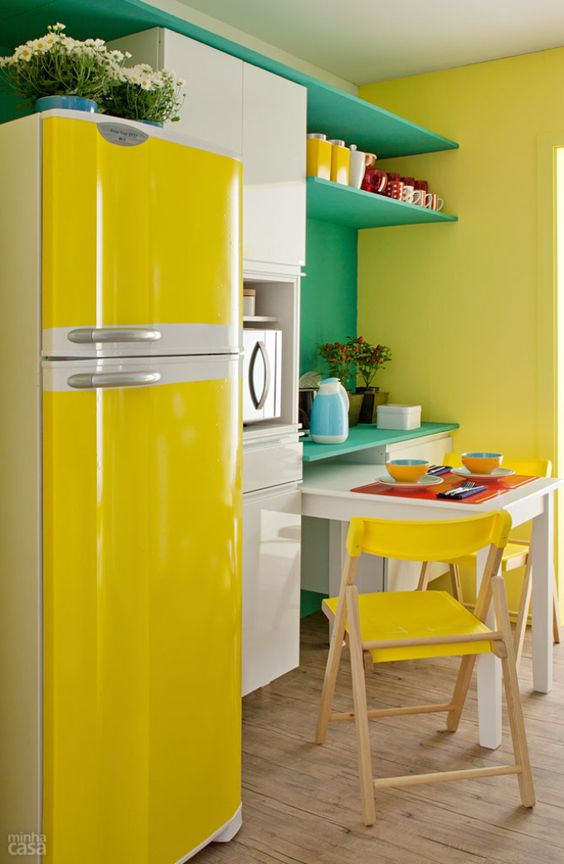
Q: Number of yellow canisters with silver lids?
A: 2